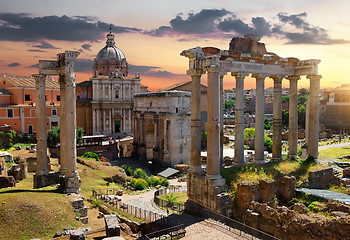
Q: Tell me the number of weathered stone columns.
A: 11